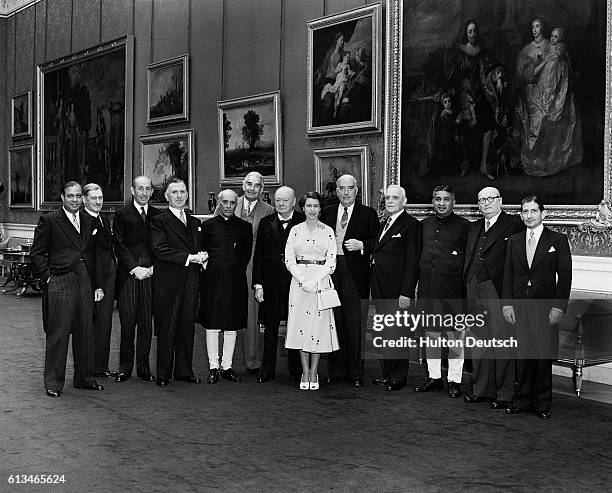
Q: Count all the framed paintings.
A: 9